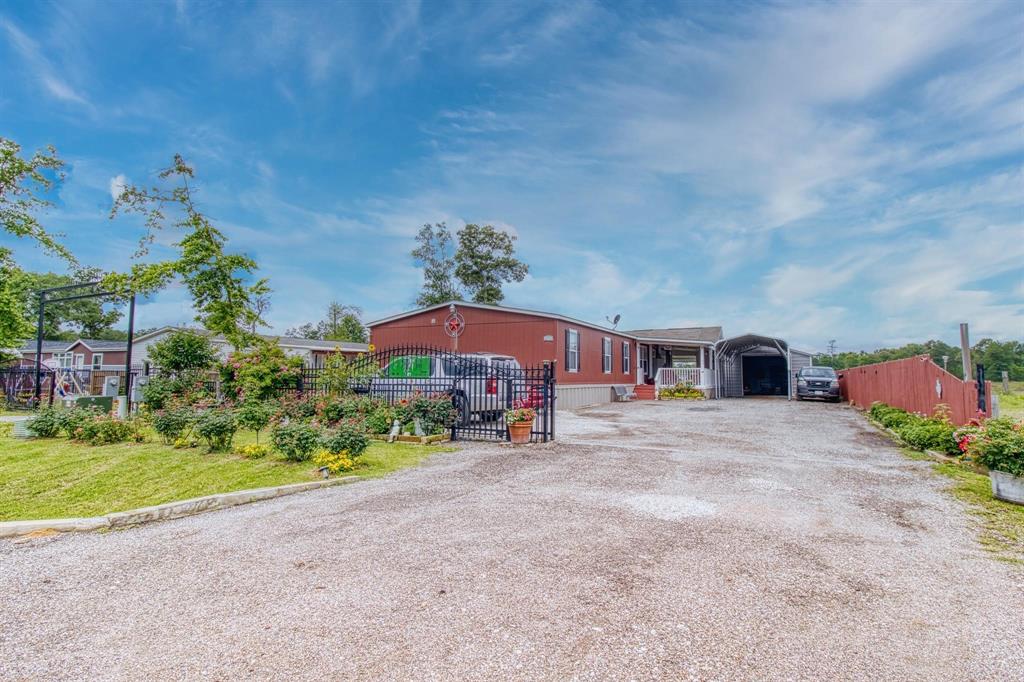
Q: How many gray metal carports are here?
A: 1